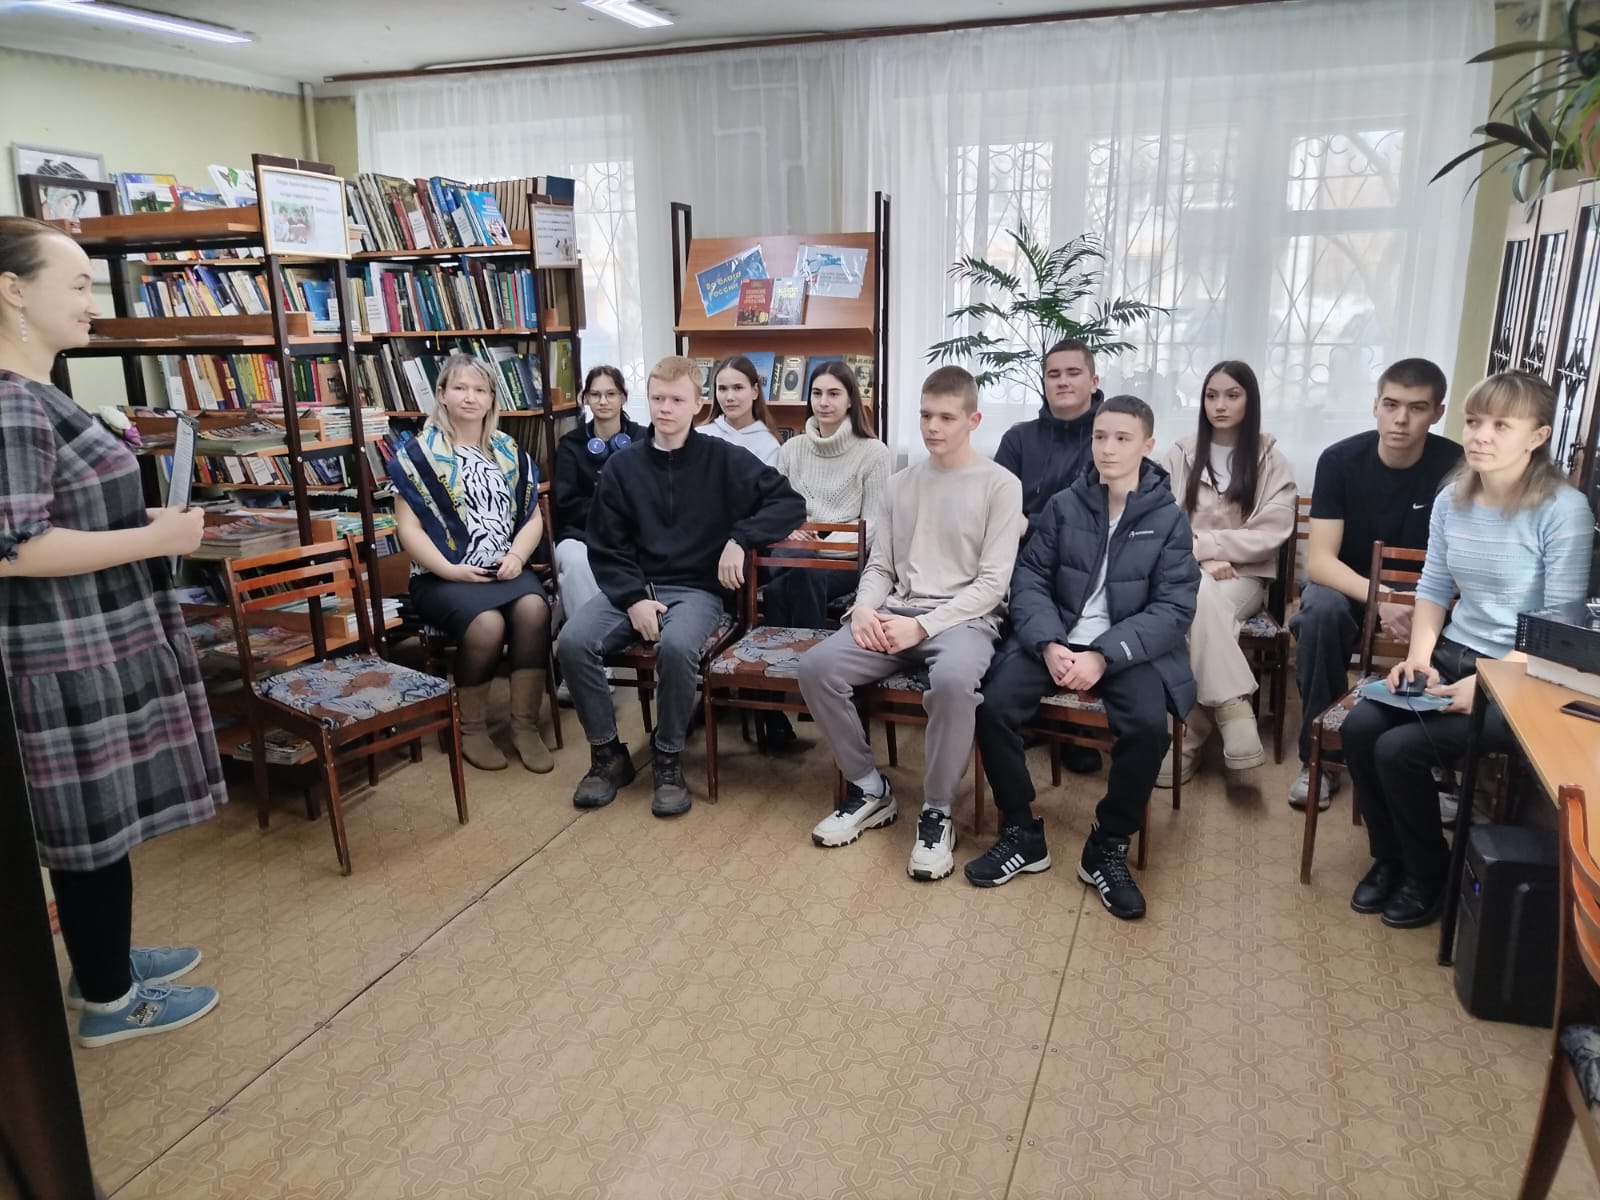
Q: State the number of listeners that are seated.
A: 11